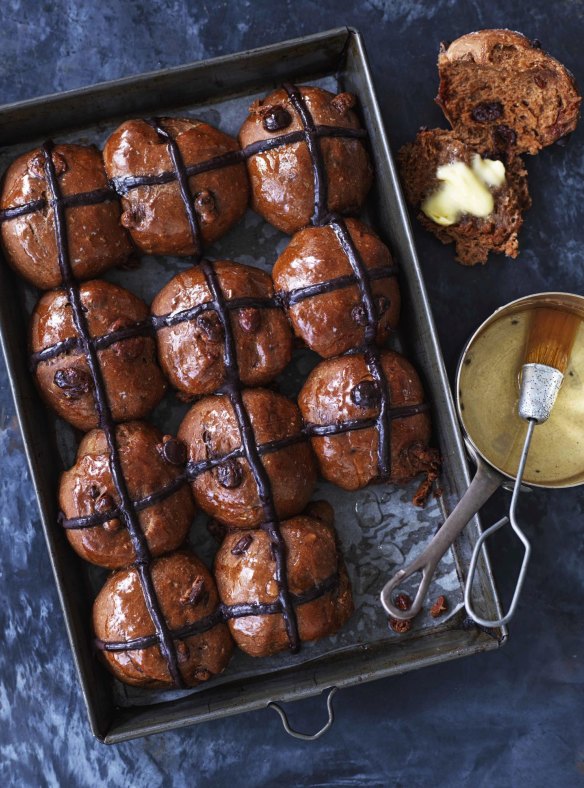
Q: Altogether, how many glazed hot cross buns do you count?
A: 11